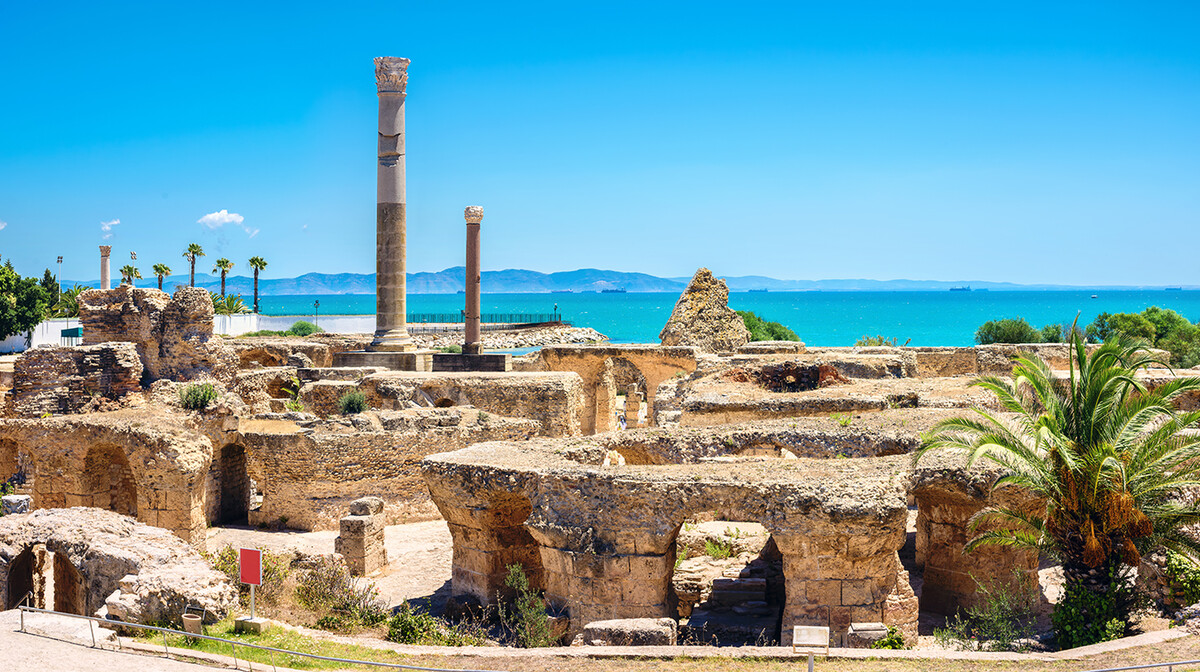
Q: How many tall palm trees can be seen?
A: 5